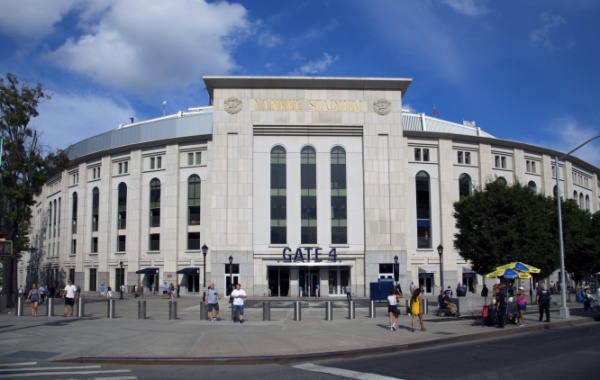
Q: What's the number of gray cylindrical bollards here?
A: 15